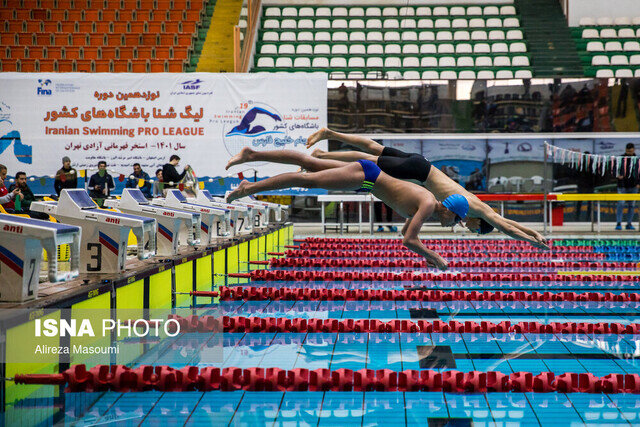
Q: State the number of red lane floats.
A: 8